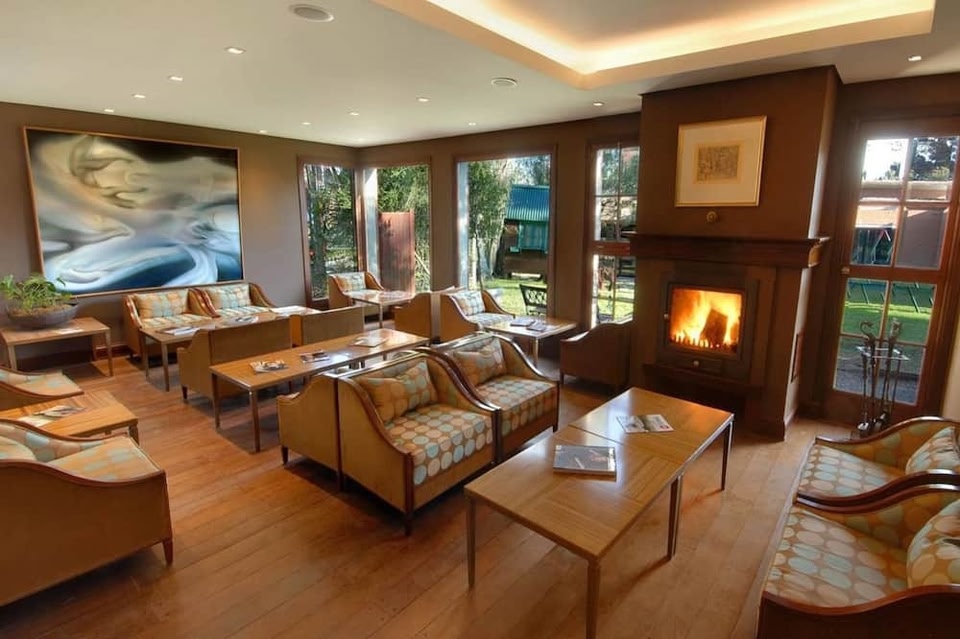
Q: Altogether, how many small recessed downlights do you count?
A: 11